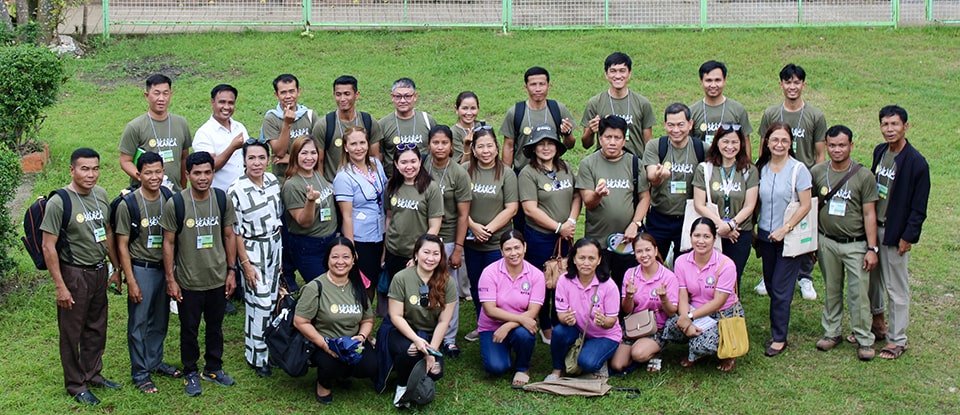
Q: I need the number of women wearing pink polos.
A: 4